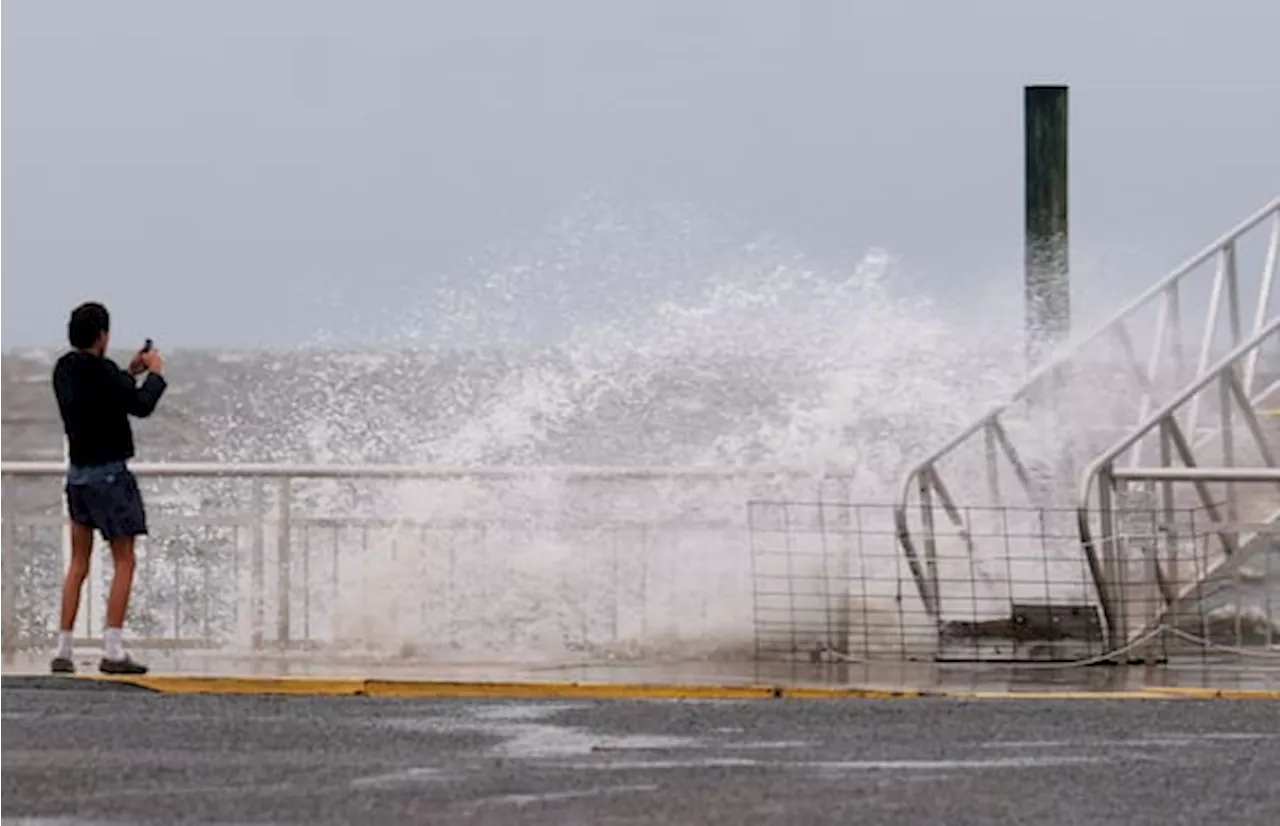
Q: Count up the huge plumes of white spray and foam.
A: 1